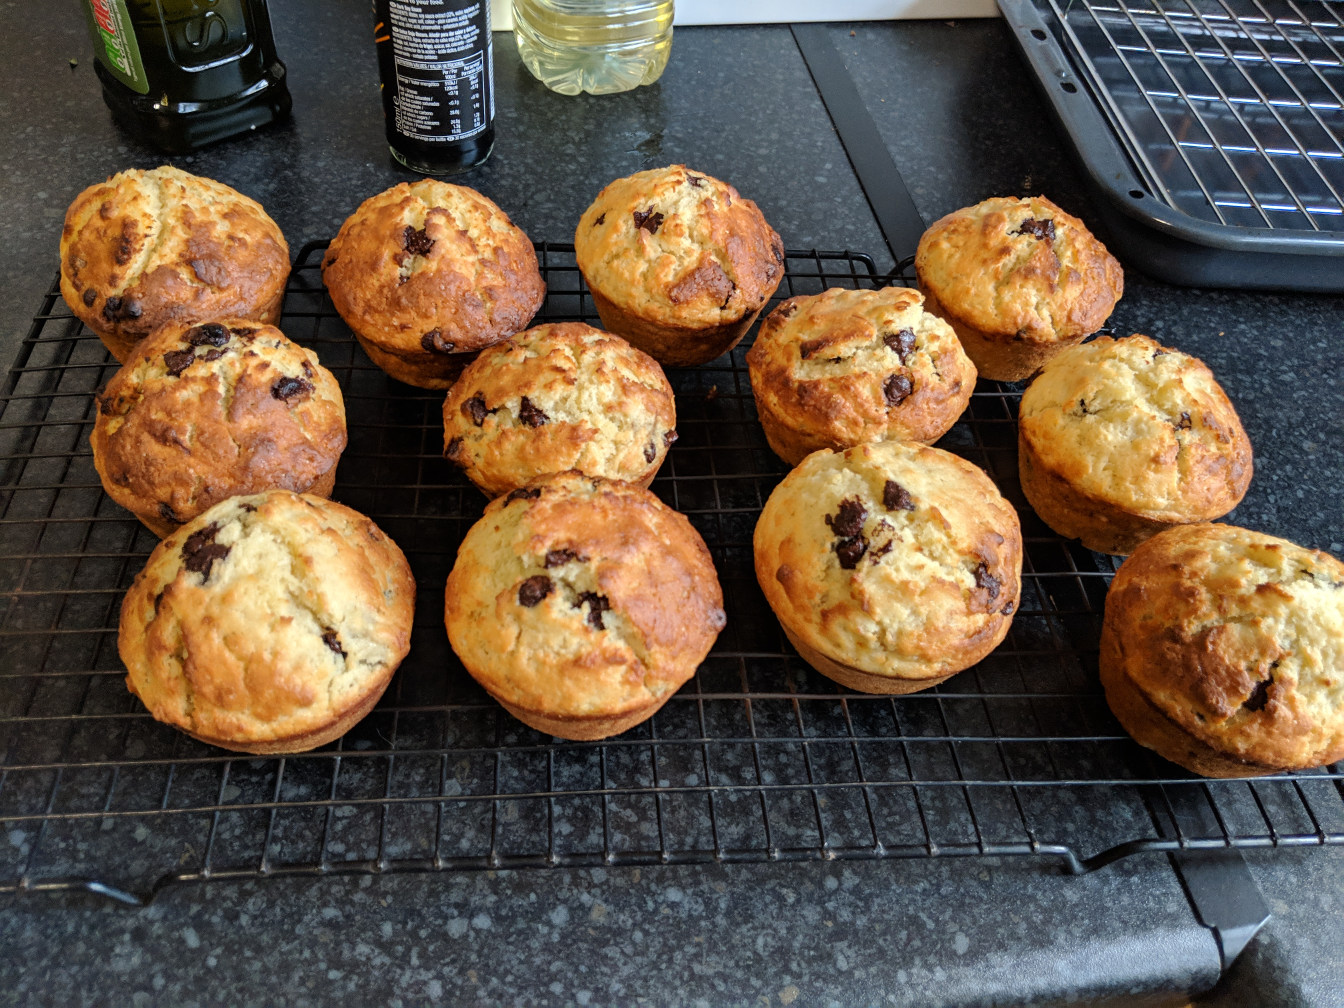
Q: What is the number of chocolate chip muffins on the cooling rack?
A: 12